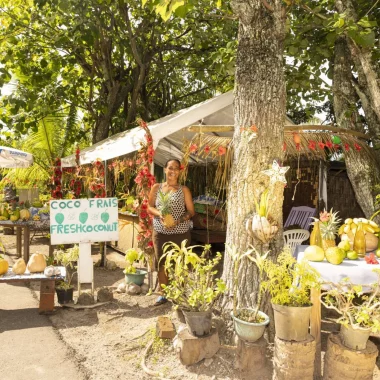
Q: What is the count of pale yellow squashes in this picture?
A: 2